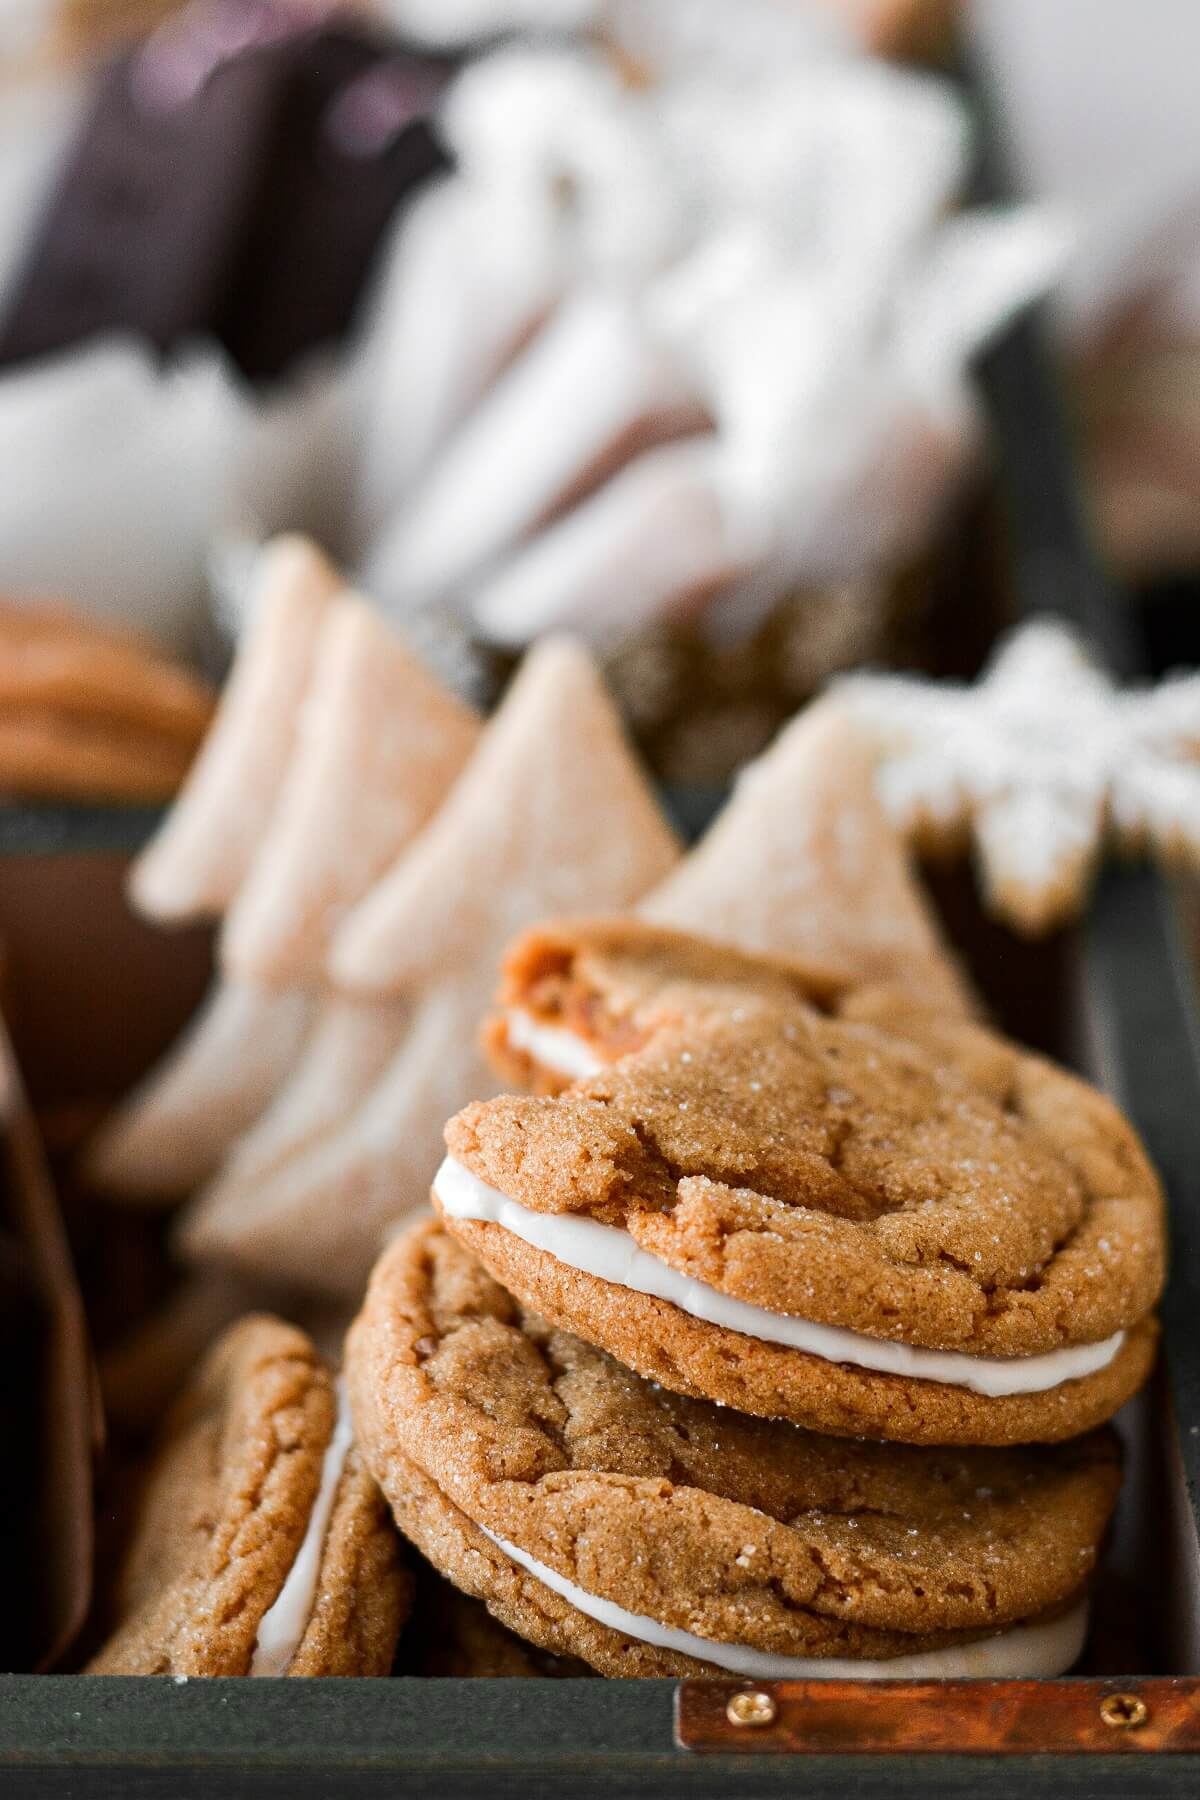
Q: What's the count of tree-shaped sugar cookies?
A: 4